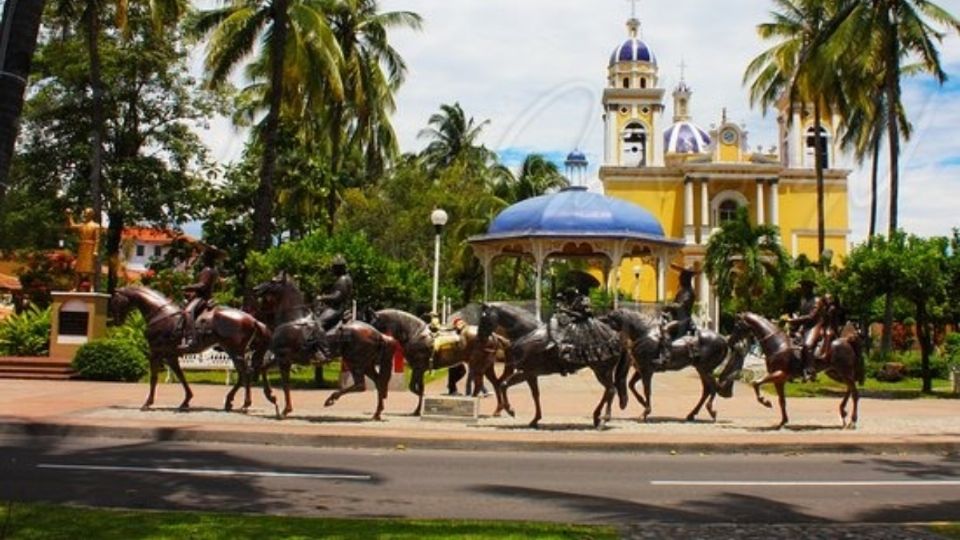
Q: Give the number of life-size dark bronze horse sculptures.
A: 6